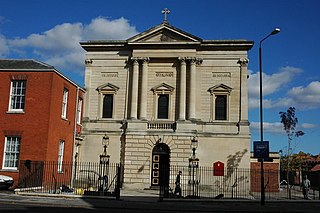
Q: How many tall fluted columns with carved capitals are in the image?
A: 4